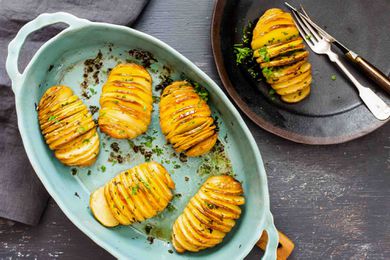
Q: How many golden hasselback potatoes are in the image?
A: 6